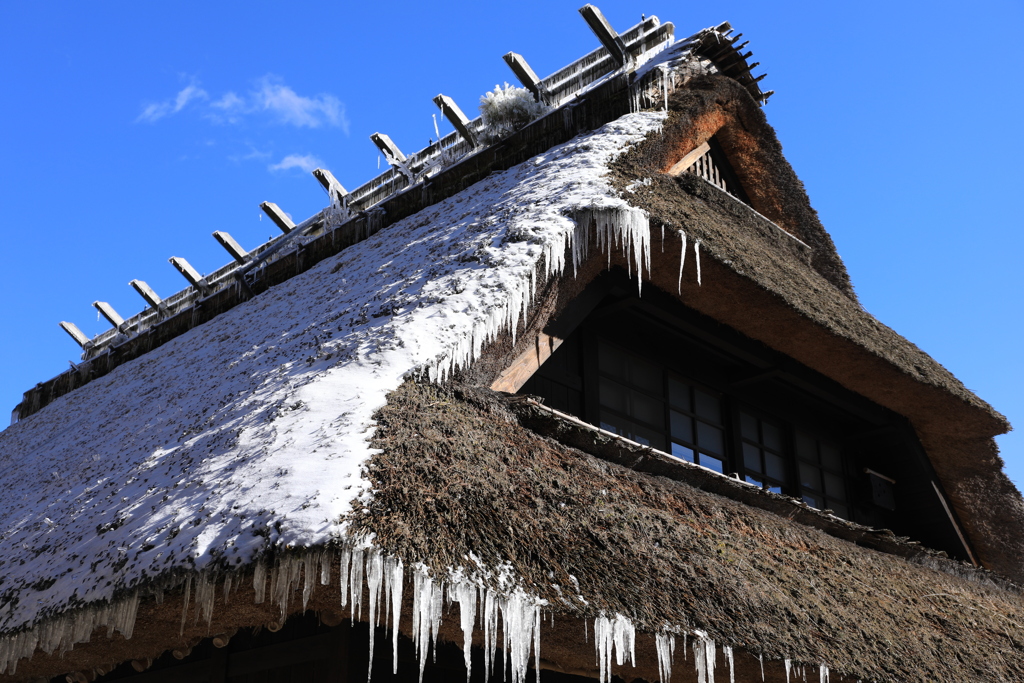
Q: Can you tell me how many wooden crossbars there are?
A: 11